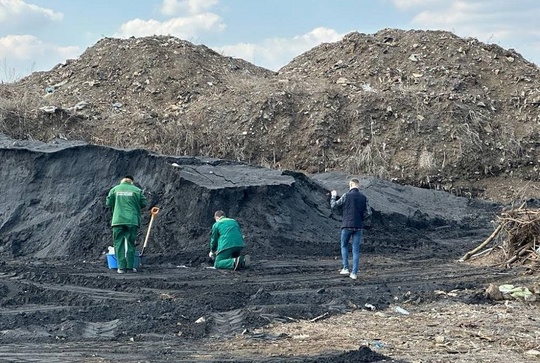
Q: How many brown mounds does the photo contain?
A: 2